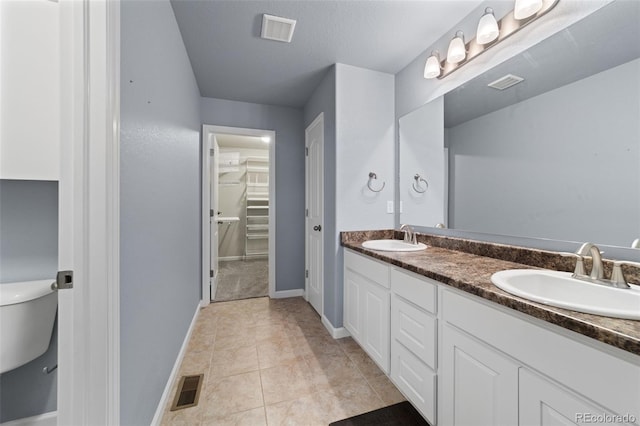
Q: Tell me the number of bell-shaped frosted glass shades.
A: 4